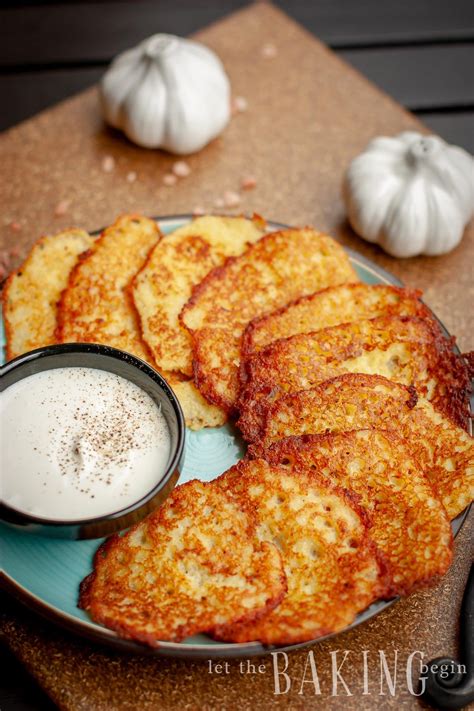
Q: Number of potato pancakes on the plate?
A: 10